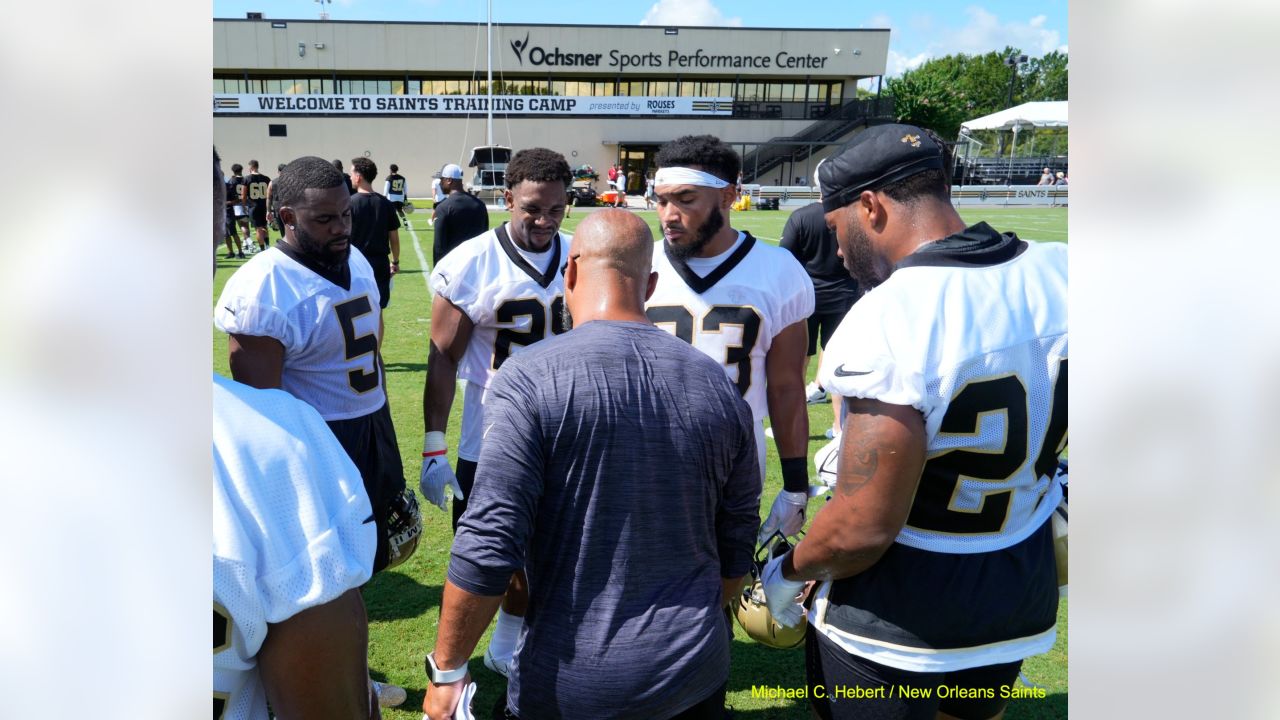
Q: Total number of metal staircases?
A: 1